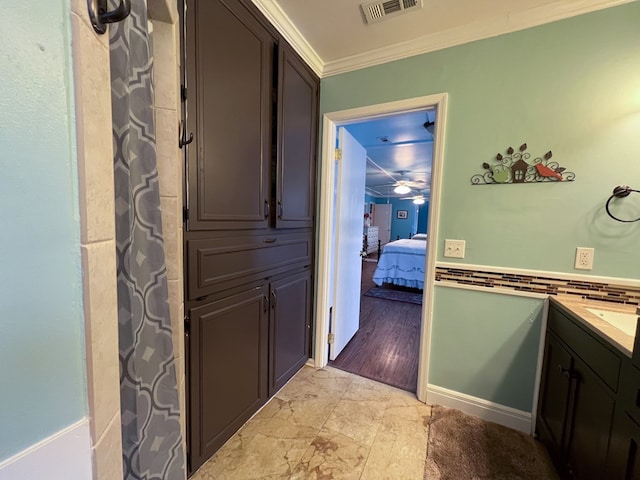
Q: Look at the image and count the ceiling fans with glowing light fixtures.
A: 2